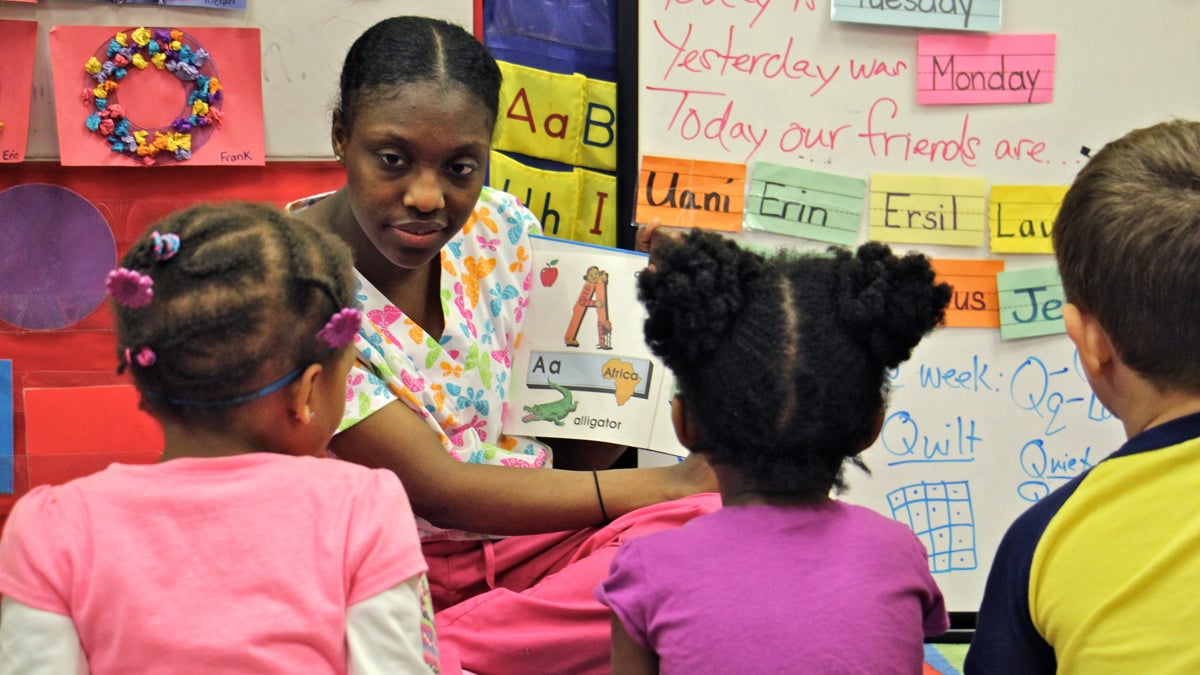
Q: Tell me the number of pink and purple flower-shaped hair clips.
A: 2